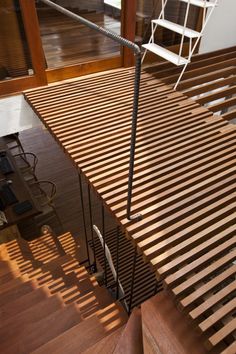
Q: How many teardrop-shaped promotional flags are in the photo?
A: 0